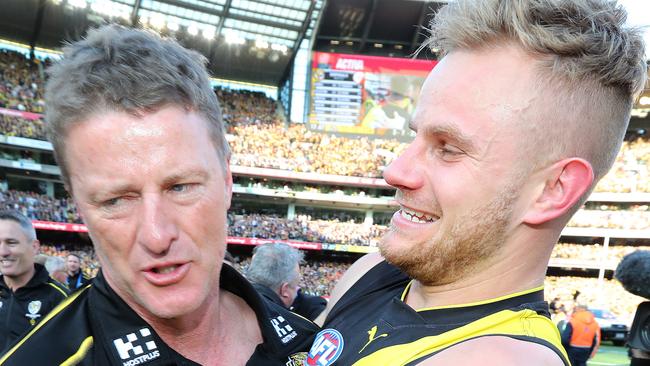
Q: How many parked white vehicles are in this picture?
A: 1